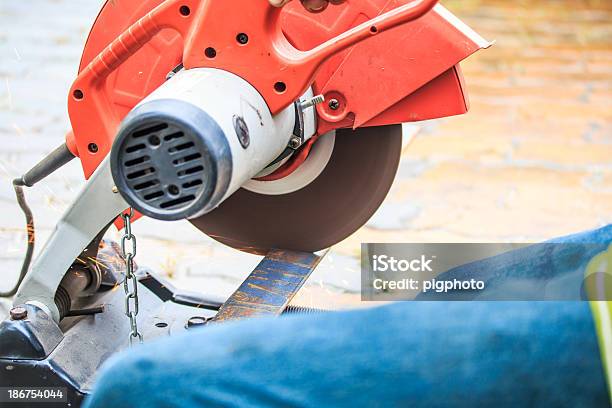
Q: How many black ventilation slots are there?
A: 12